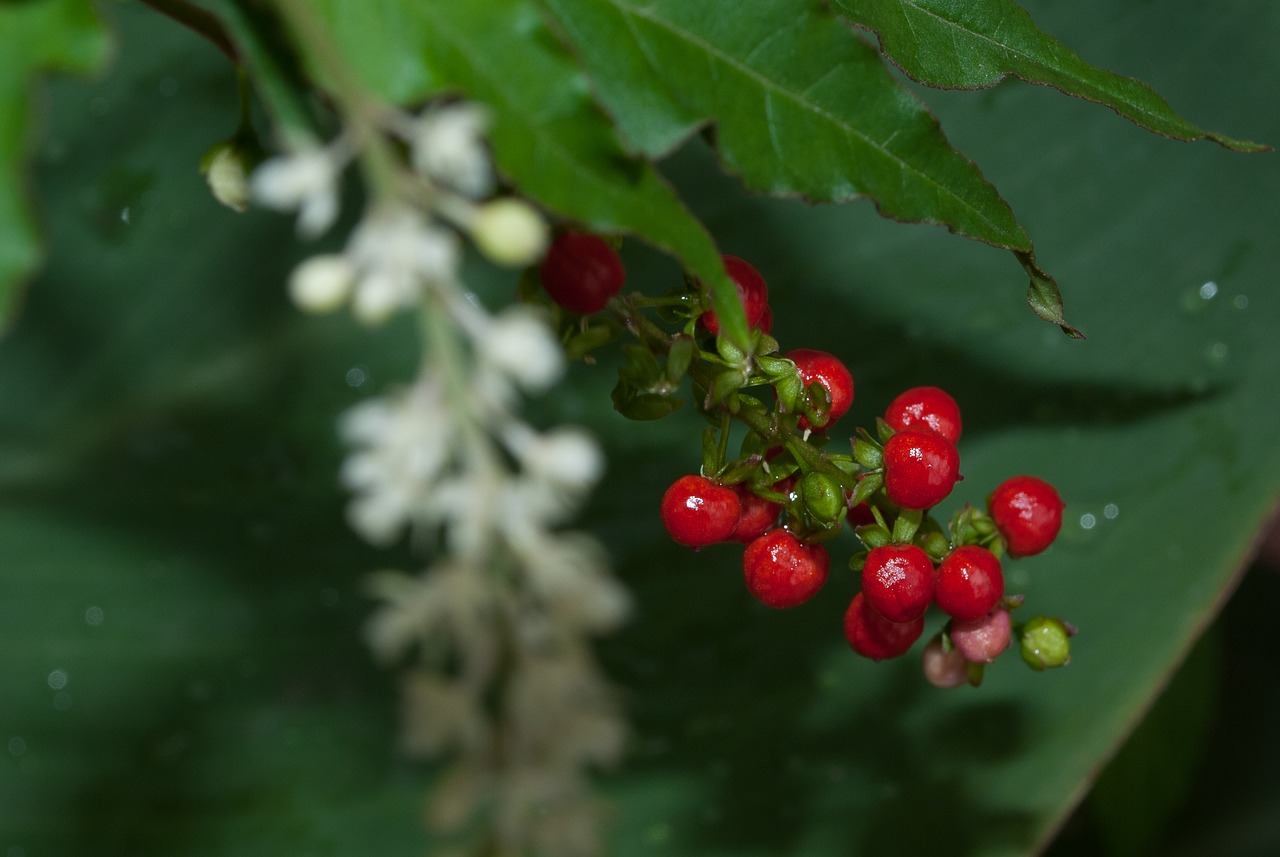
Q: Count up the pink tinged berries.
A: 2